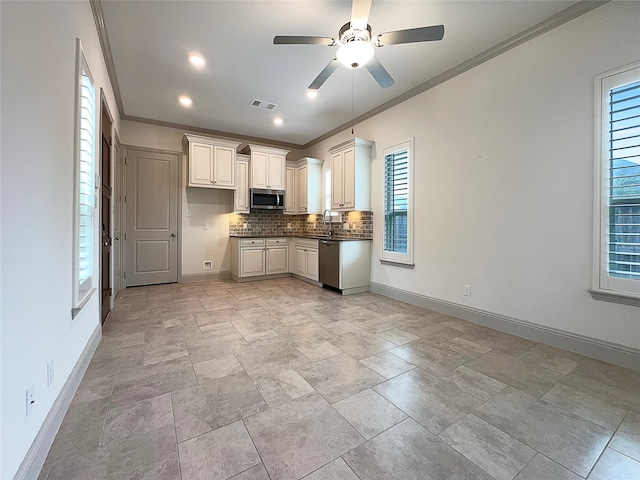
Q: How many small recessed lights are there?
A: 4